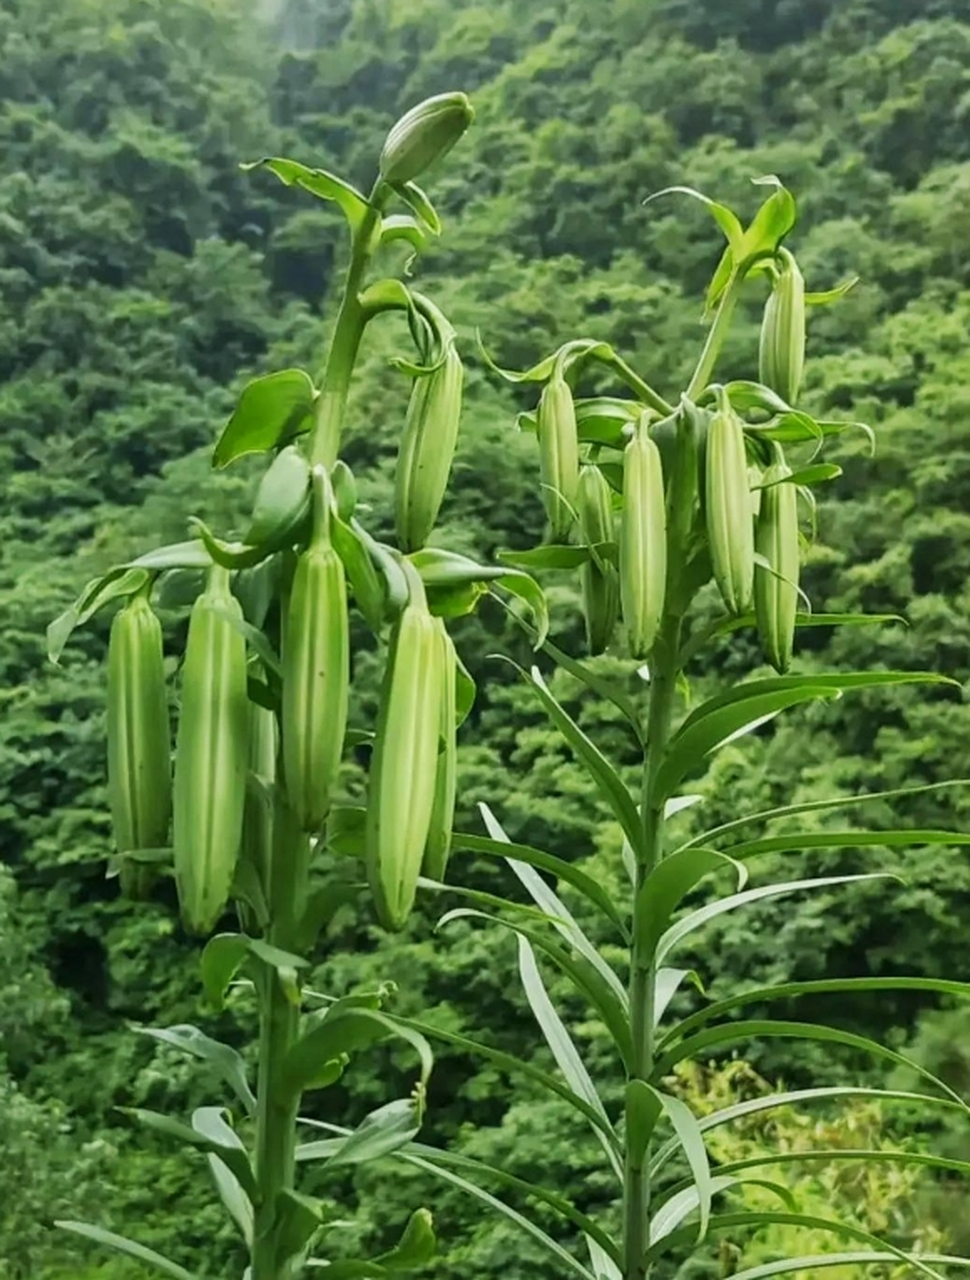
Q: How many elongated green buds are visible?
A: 14